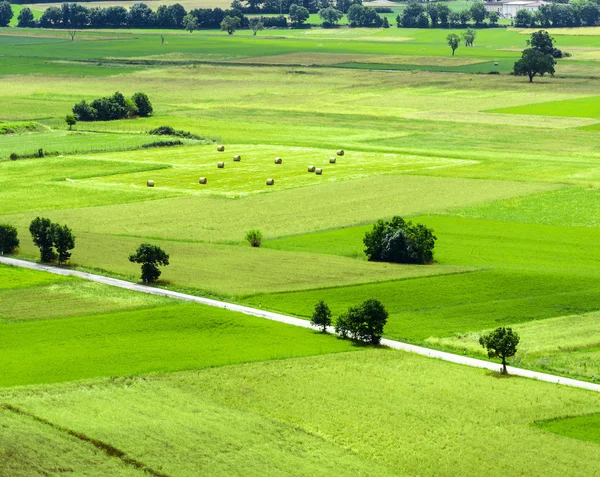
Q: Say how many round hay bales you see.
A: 11